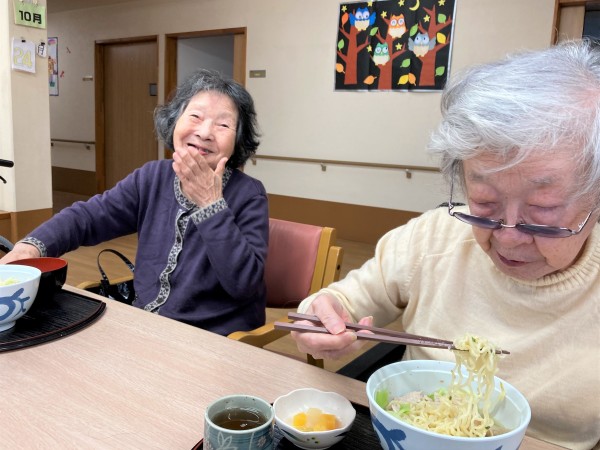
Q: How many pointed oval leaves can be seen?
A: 12